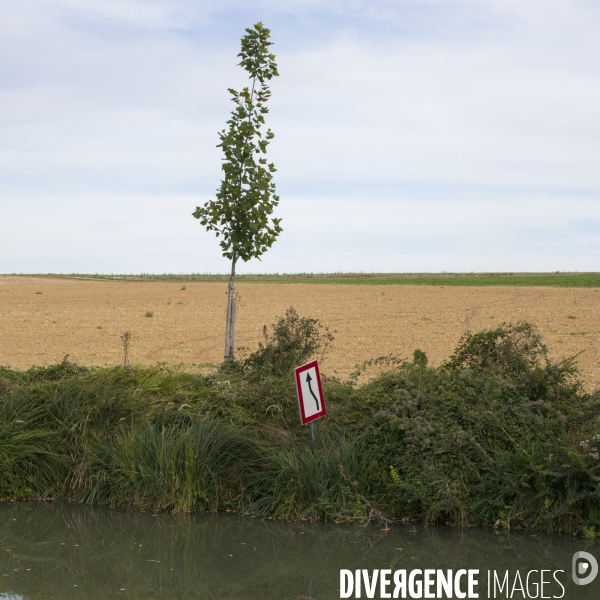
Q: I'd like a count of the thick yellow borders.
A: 0